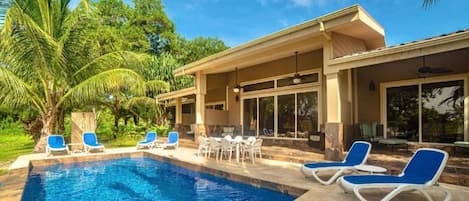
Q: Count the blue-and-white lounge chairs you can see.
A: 6